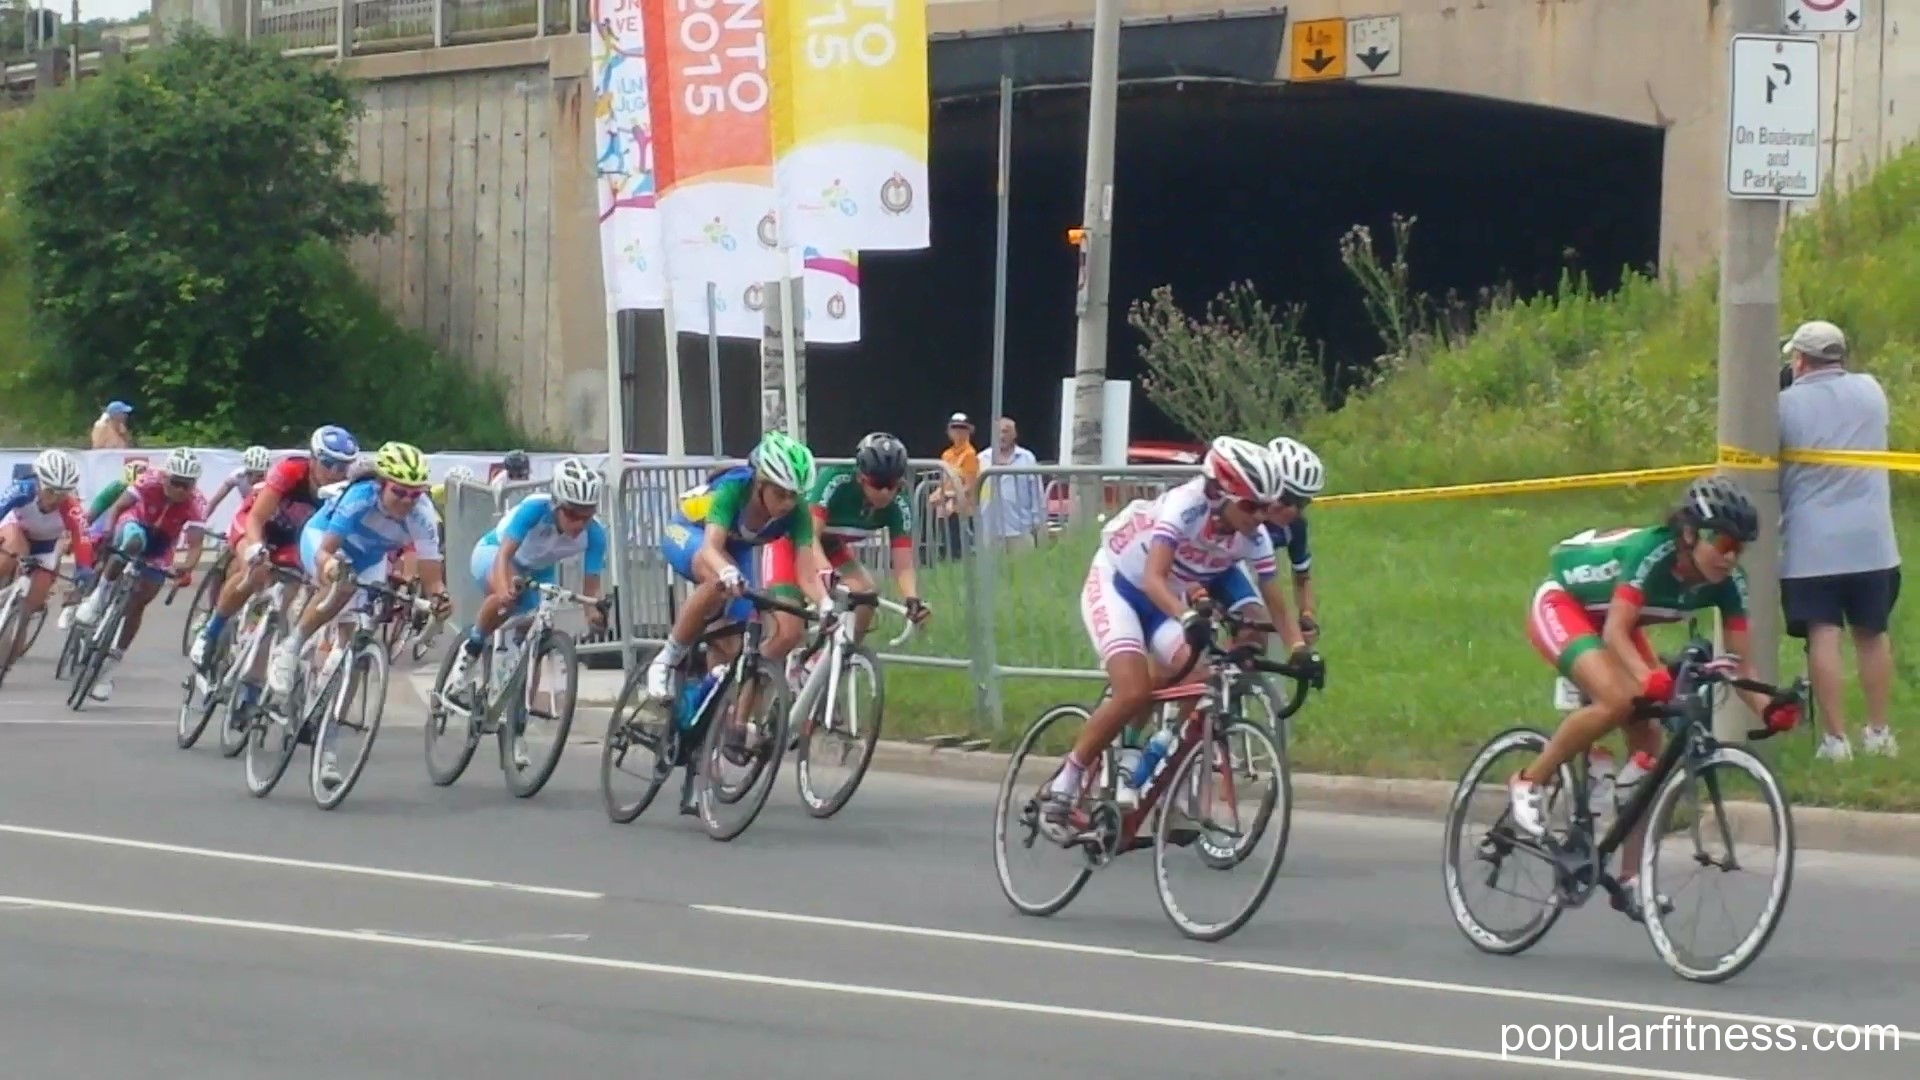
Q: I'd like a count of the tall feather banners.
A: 3